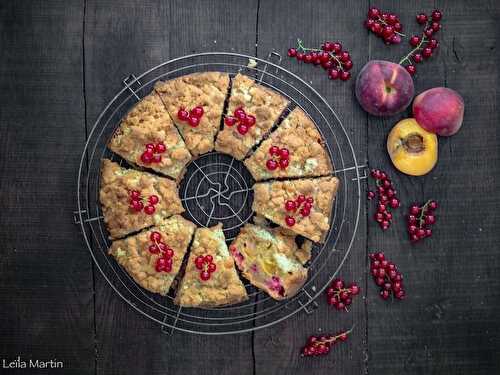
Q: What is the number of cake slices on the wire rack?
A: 9